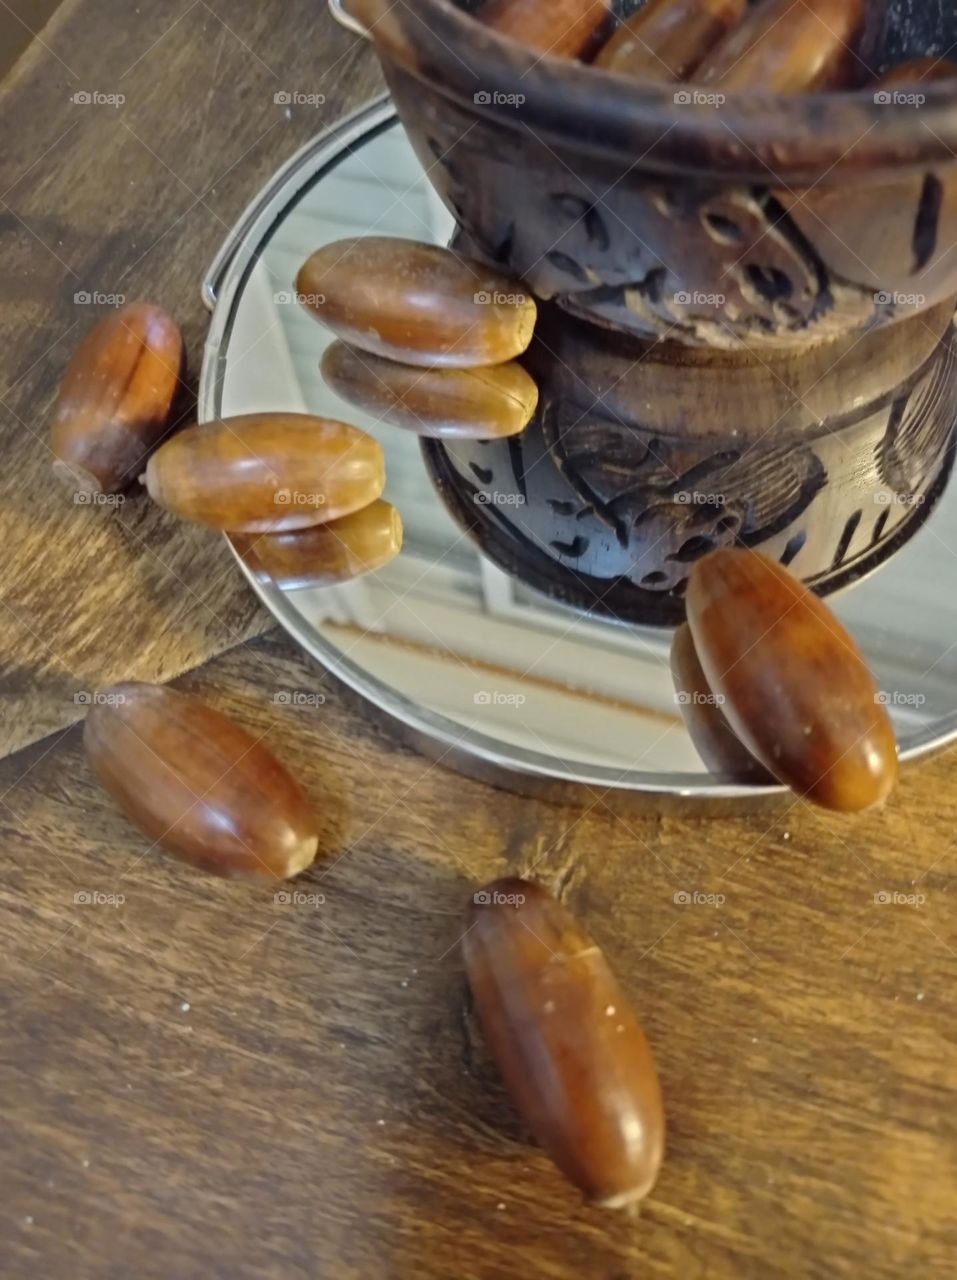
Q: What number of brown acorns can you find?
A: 10